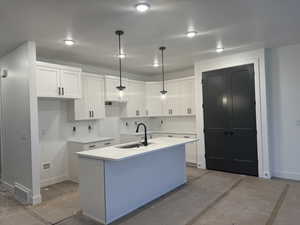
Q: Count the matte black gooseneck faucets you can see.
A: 1